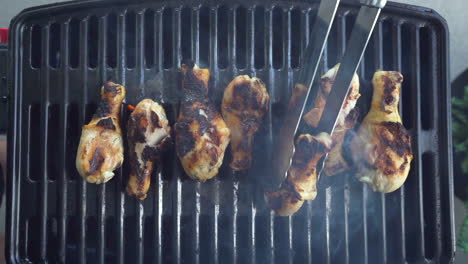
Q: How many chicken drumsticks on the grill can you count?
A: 7